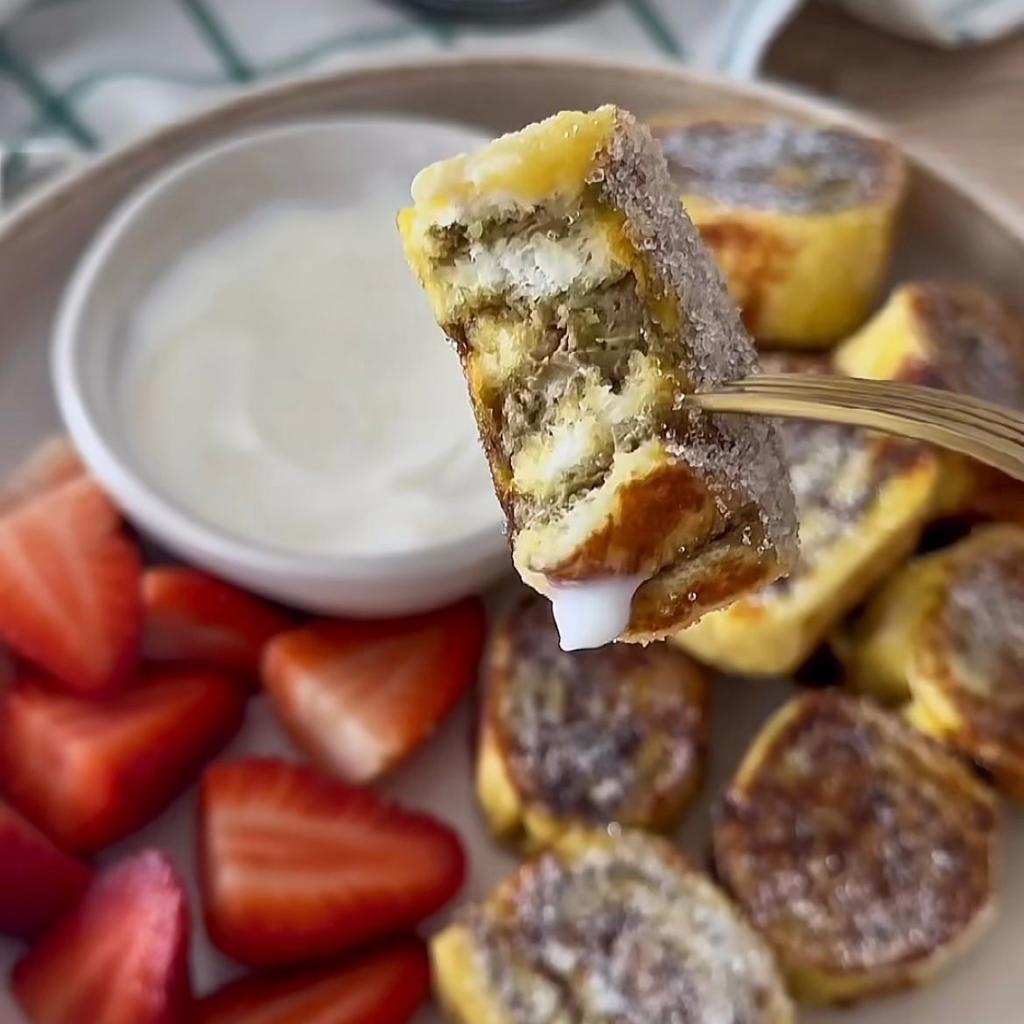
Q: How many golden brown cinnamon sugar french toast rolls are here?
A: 8